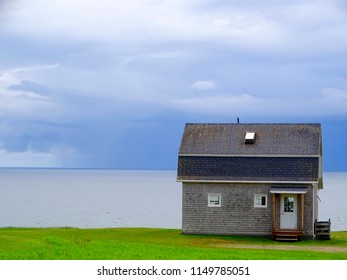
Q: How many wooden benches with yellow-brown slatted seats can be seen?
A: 0